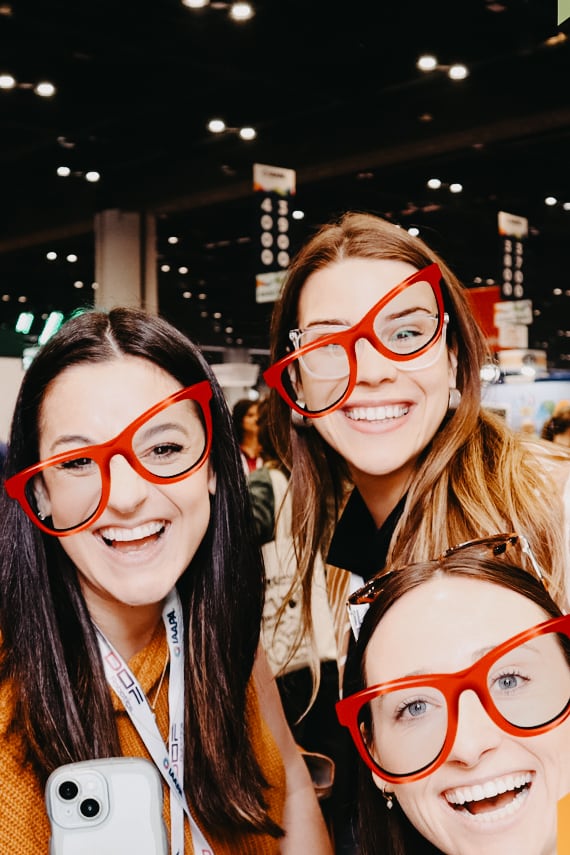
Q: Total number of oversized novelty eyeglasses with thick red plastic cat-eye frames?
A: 3